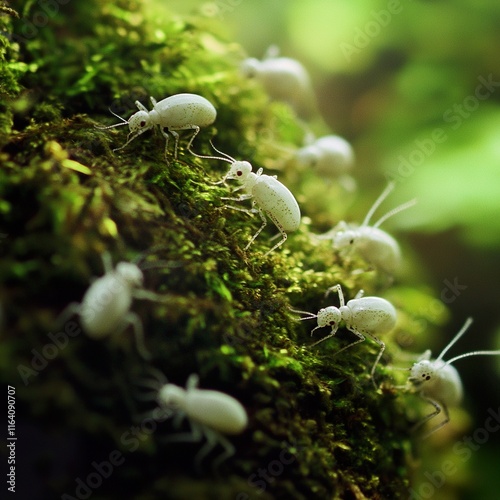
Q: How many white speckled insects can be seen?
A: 9